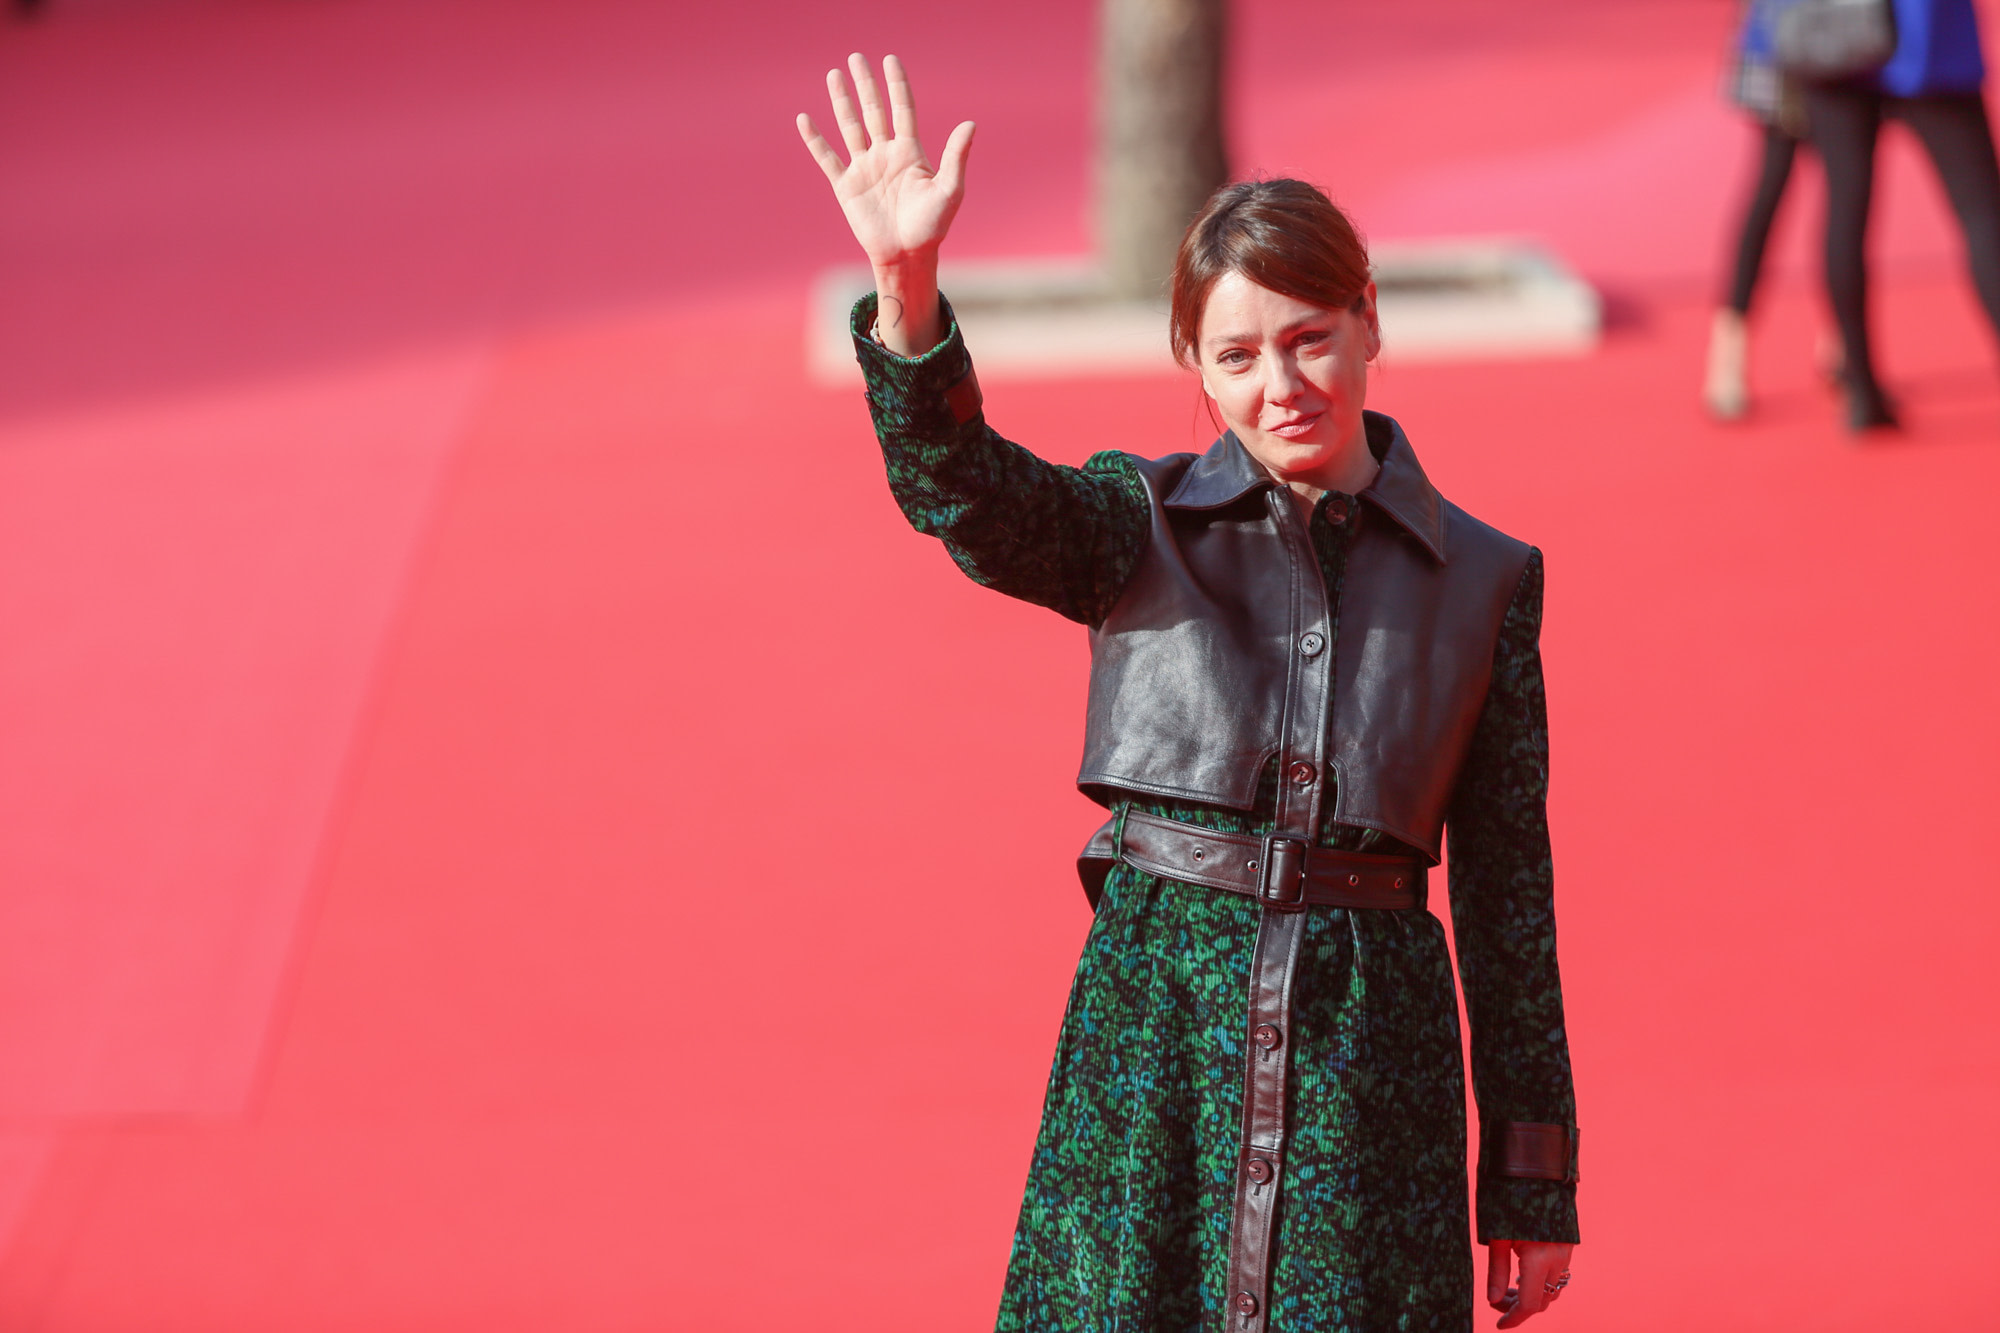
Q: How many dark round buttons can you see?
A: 6